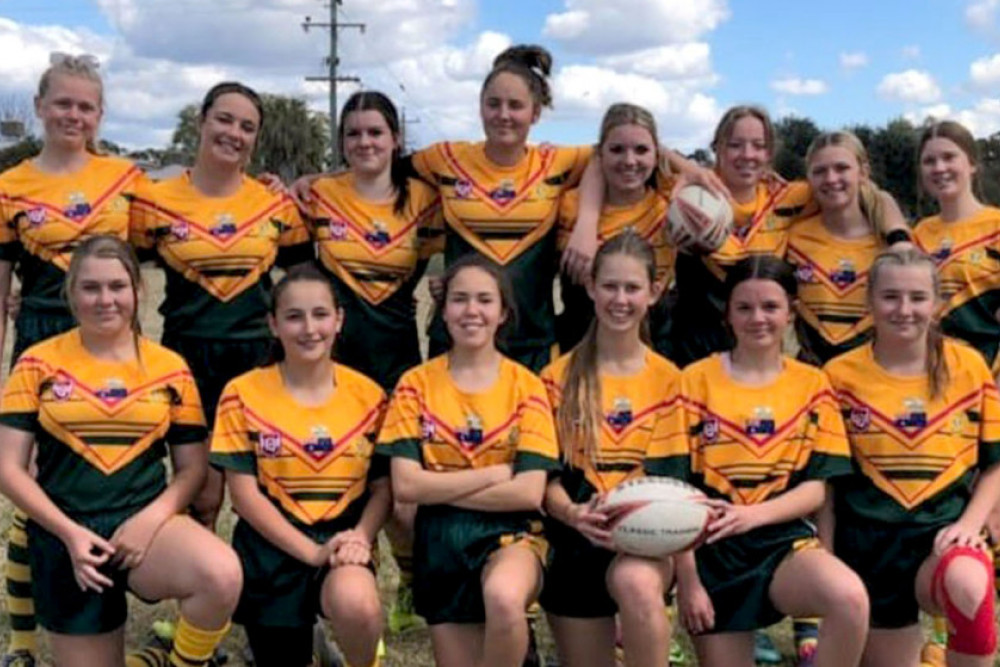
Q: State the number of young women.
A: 14